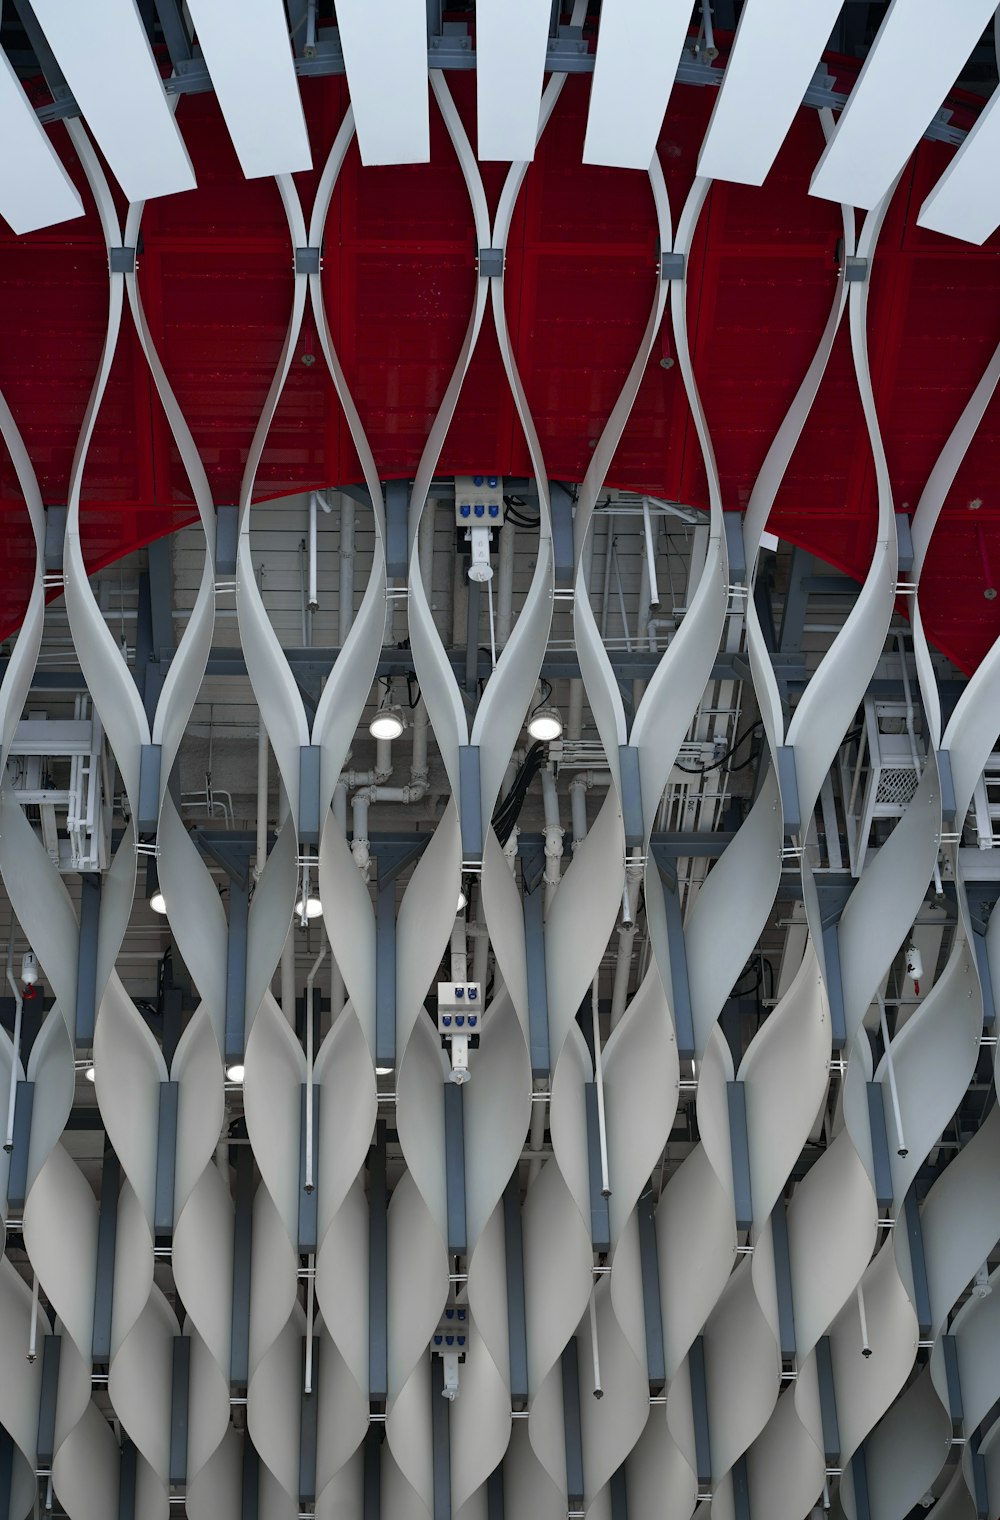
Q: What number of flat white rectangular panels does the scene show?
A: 9